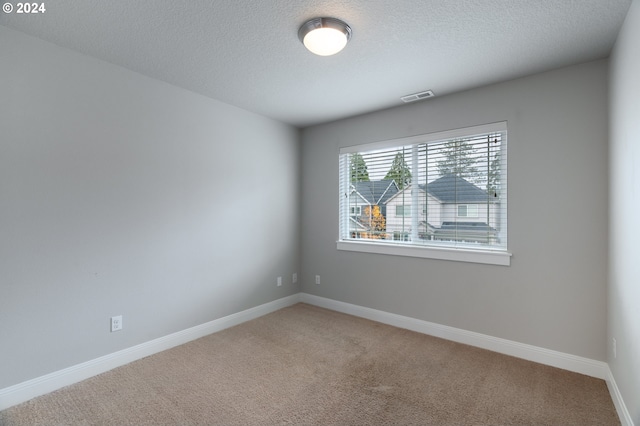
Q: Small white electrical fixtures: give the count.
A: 5